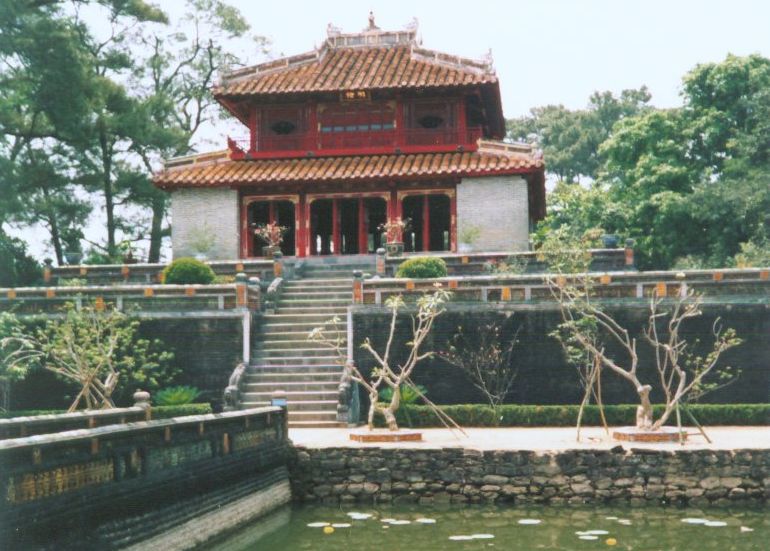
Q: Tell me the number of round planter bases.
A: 2